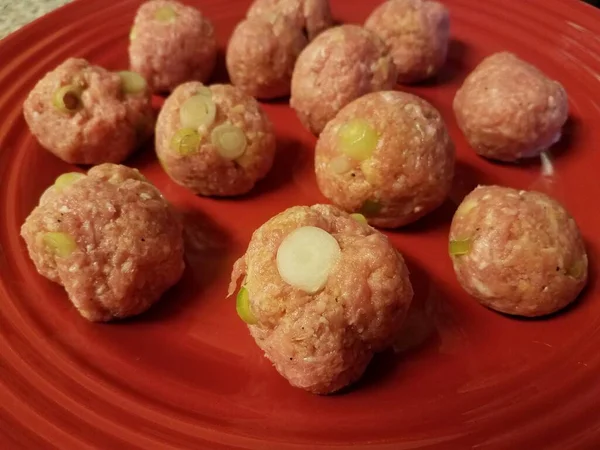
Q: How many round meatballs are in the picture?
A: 12